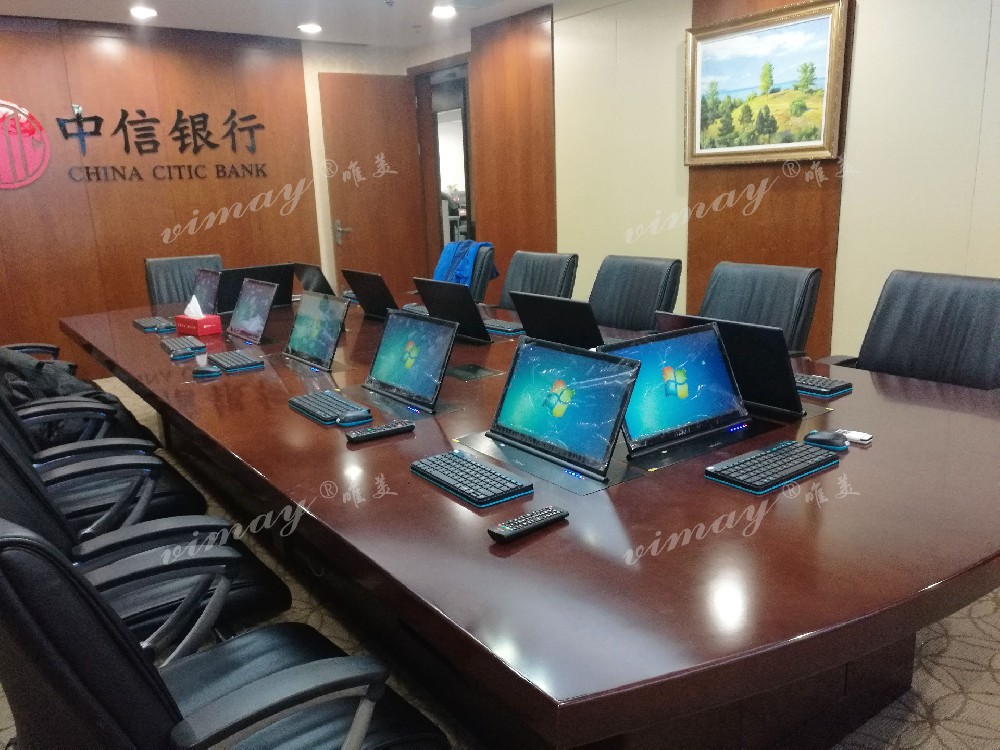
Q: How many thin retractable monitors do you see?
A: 12